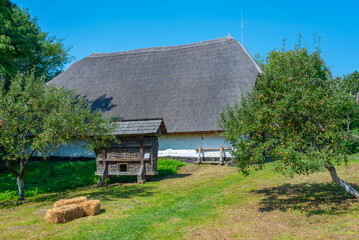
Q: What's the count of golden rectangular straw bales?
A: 3